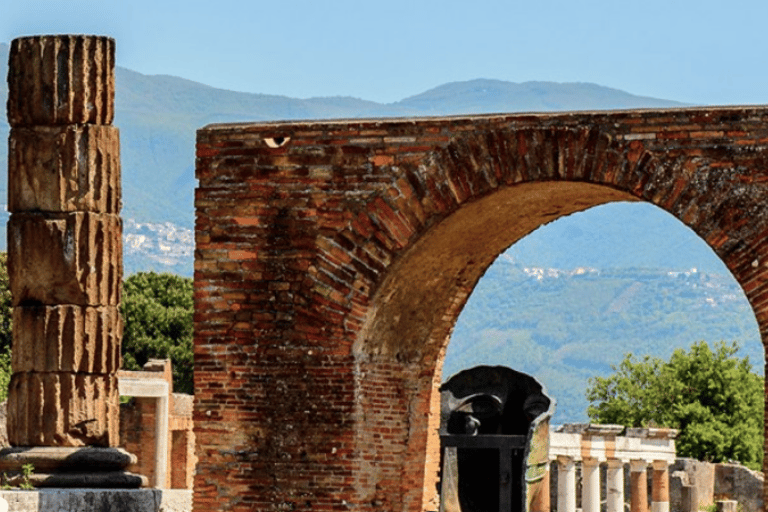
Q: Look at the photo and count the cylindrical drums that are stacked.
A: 5